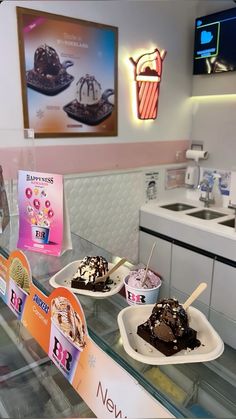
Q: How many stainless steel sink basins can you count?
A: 3